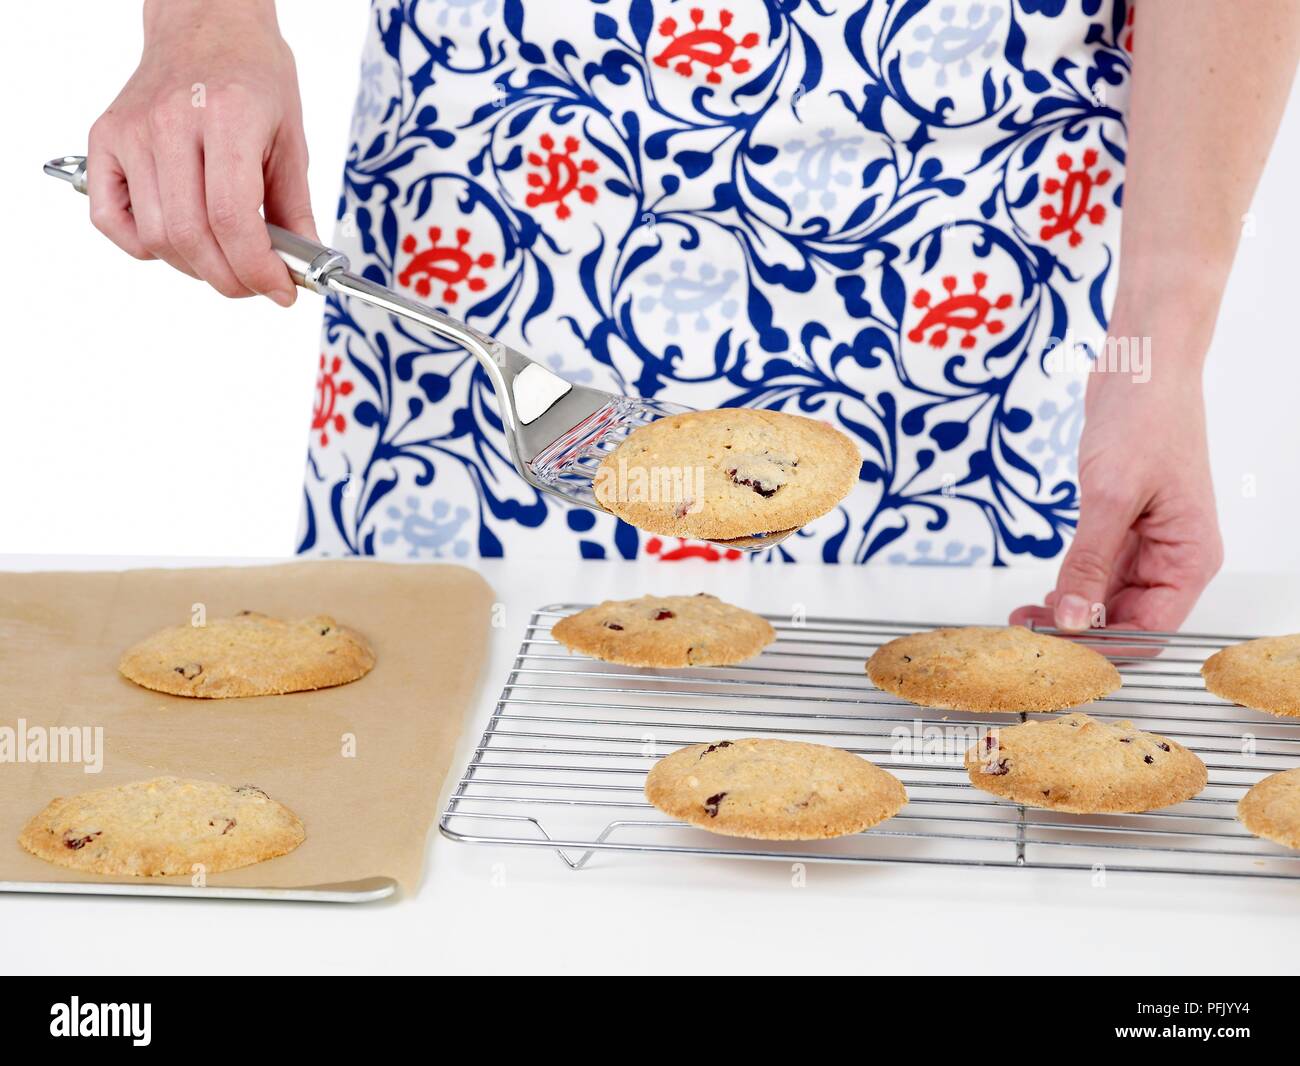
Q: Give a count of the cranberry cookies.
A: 9